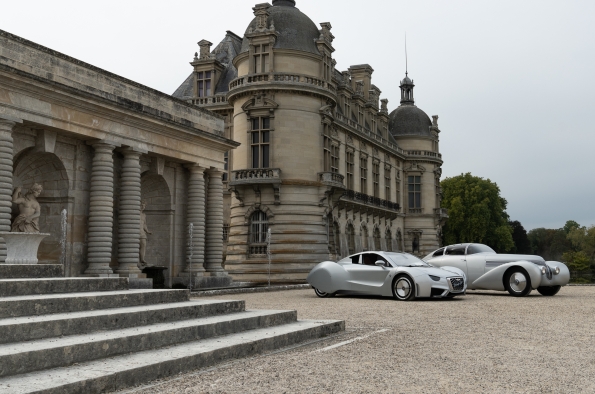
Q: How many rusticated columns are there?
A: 5